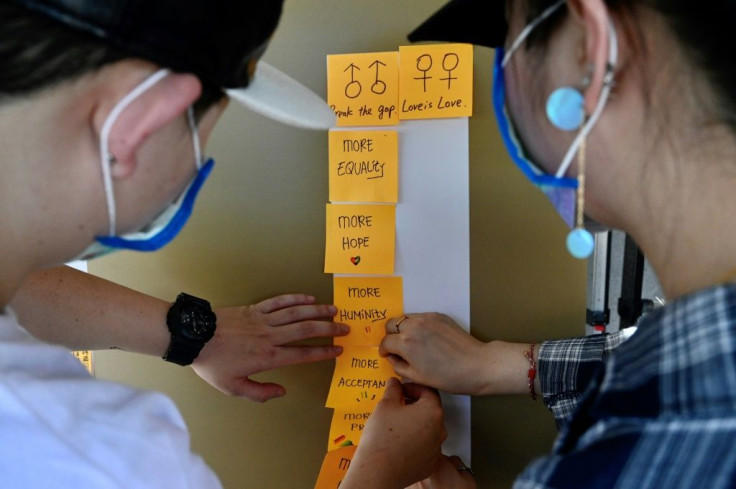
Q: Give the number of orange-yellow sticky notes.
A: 8